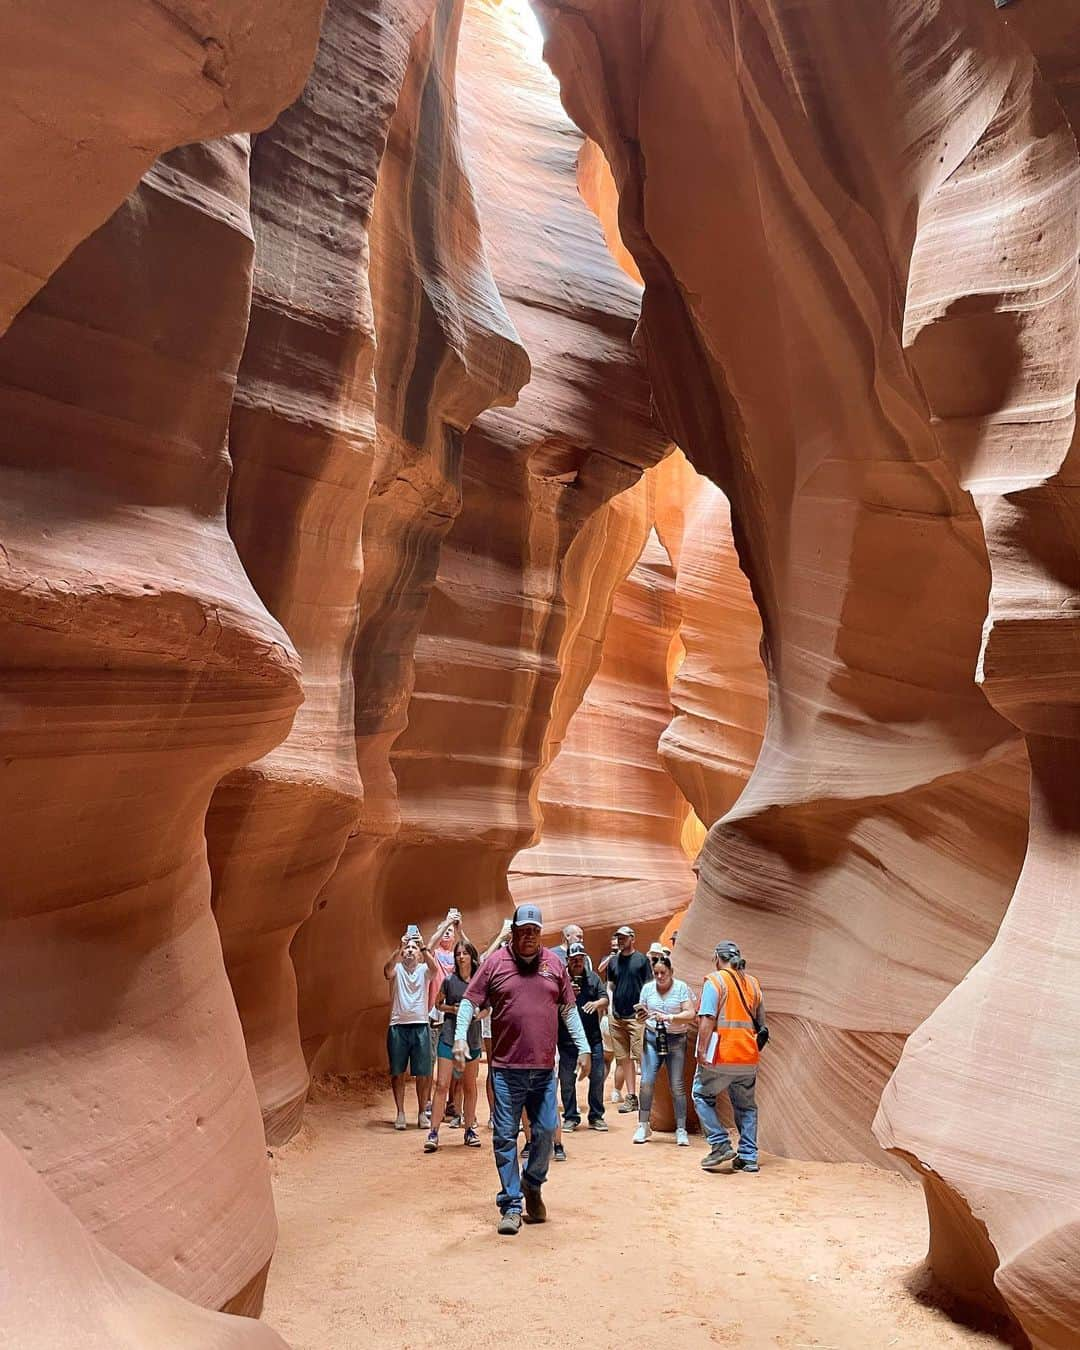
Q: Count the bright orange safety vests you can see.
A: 1